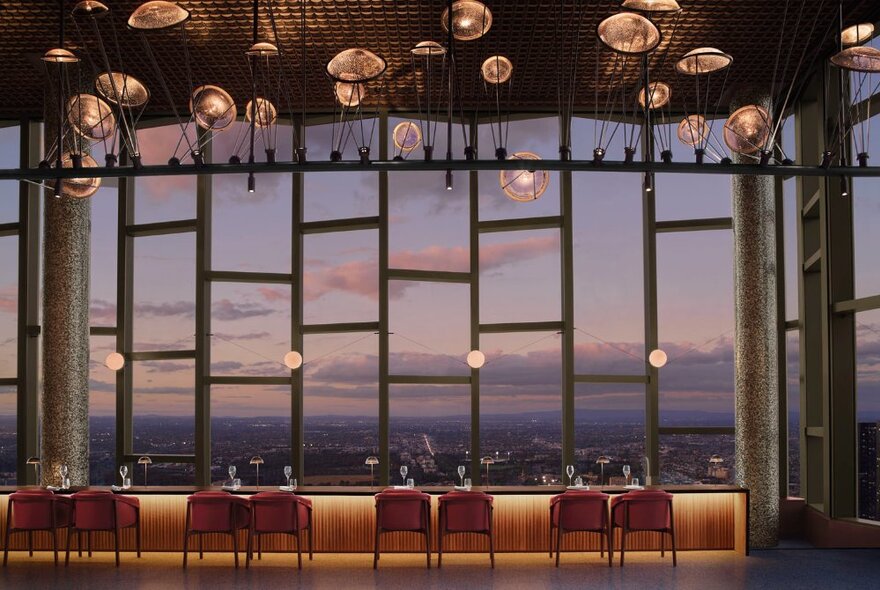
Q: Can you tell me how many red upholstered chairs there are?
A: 8